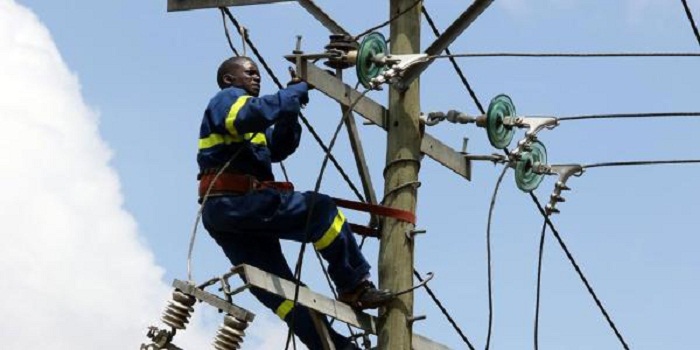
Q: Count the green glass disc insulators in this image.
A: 3